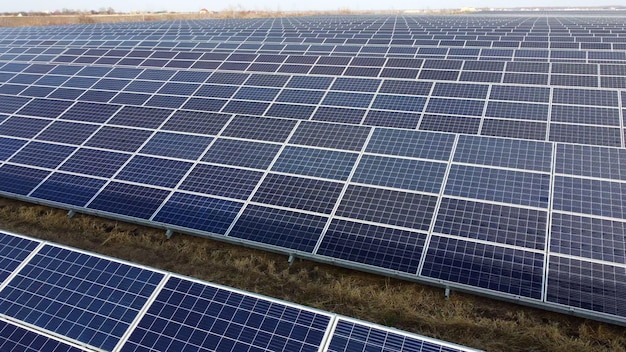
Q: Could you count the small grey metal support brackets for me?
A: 4